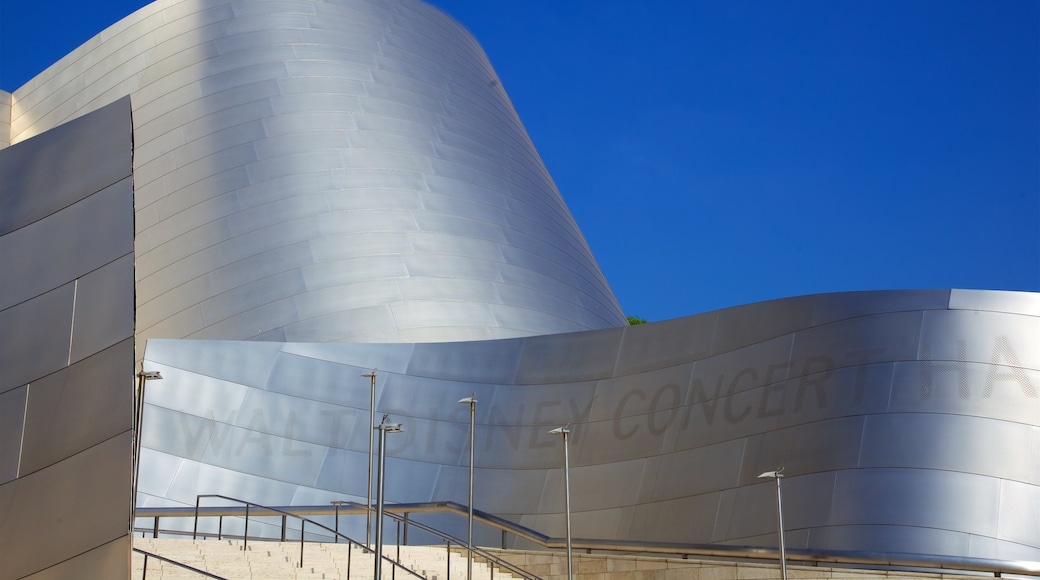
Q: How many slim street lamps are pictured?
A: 6